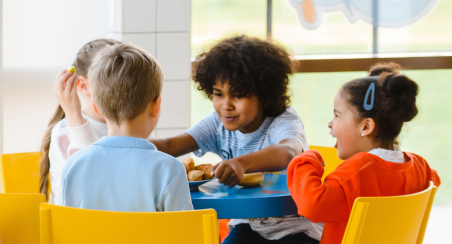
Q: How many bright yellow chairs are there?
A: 5